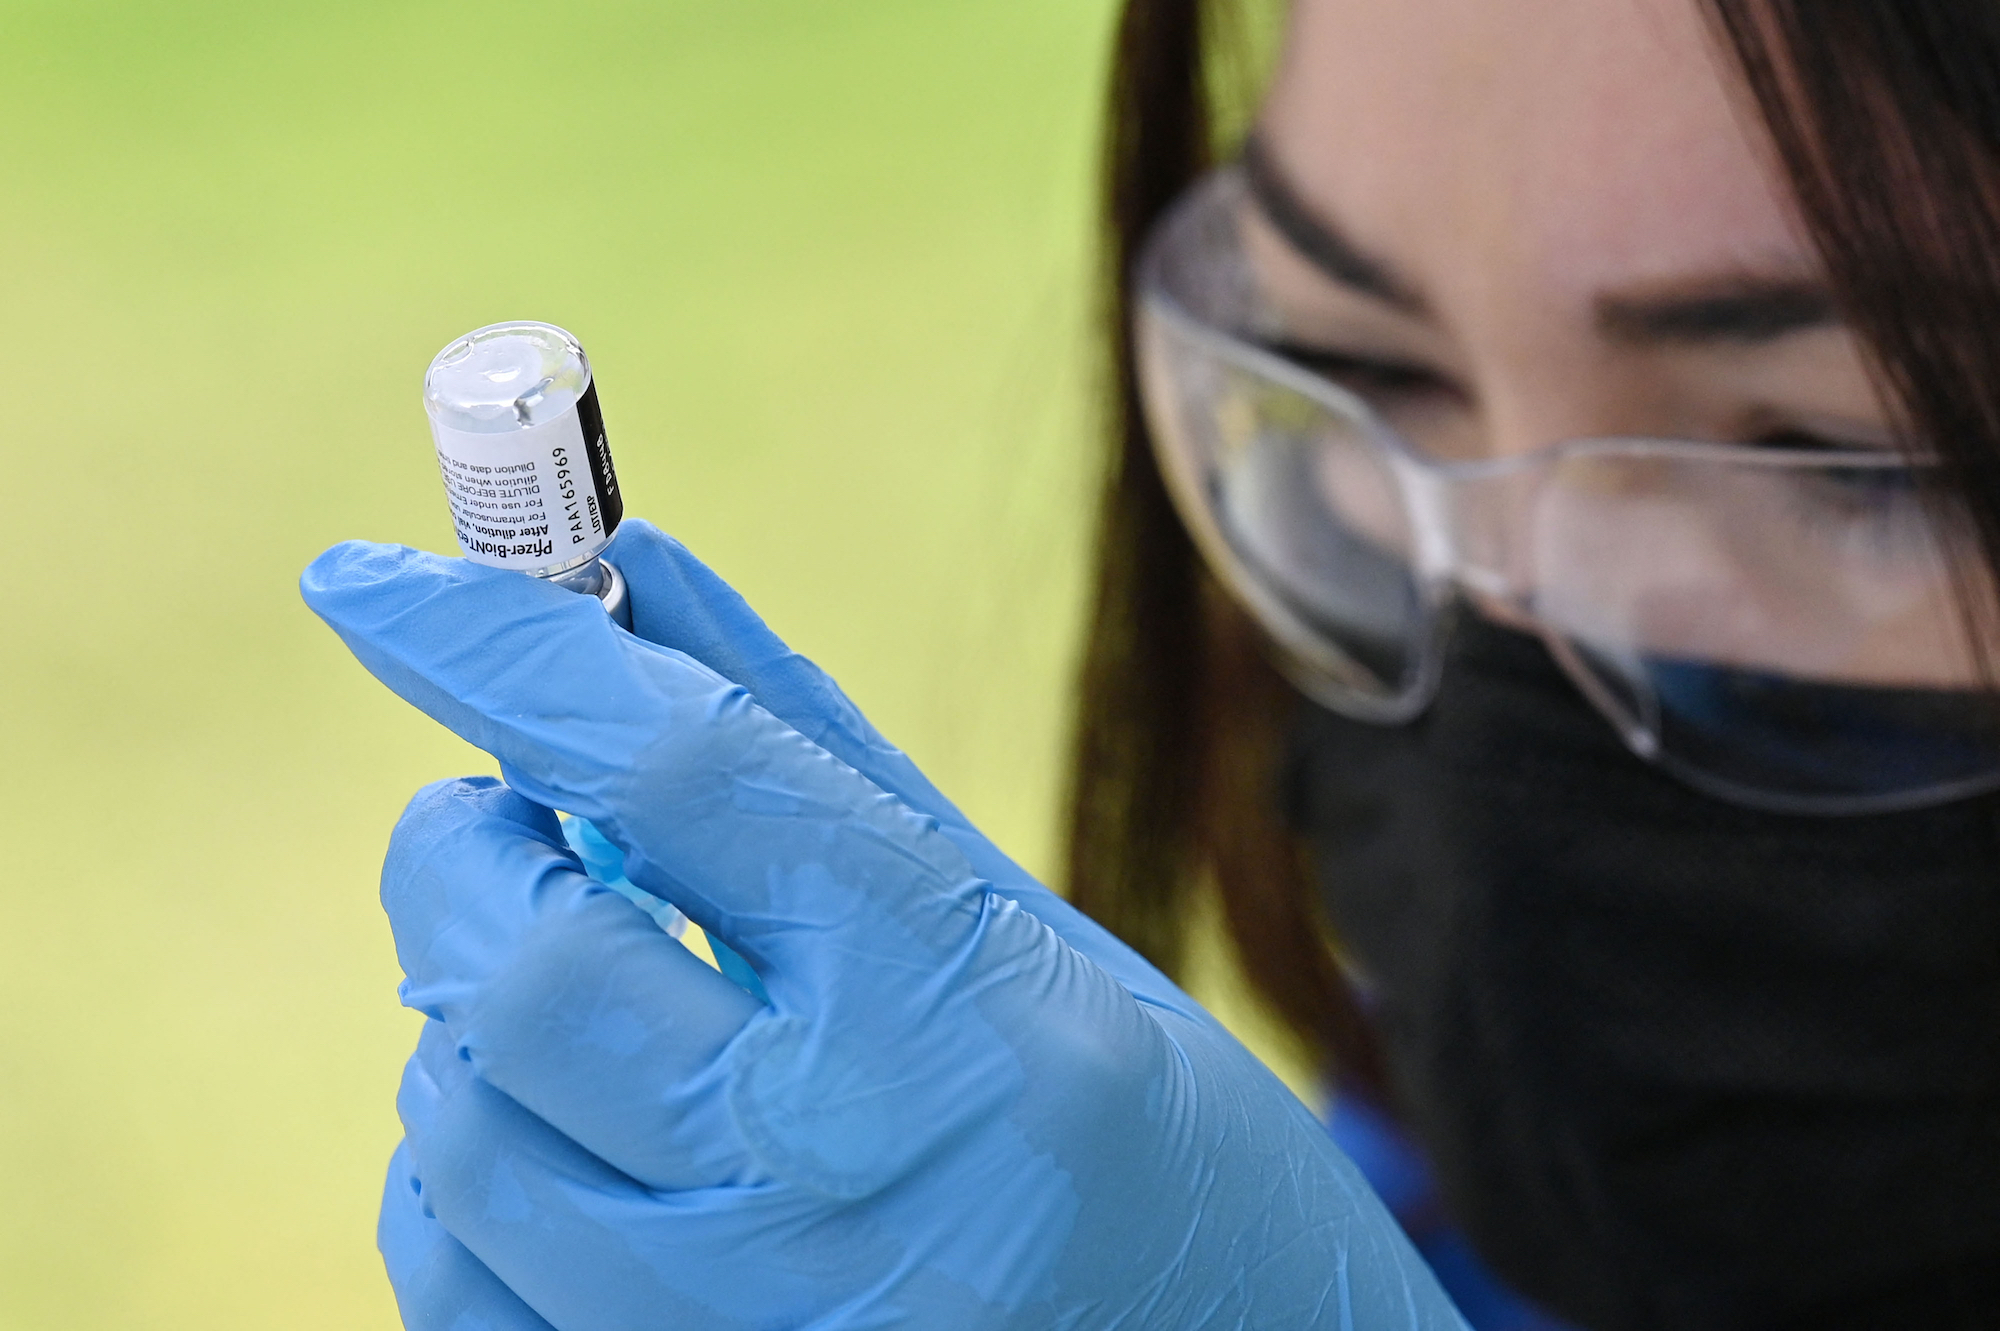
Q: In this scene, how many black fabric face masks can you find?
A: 1